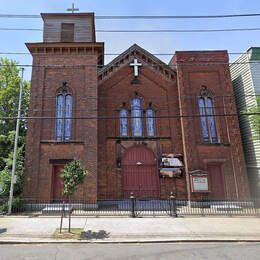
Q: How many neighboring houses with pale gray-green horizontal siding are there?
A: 1